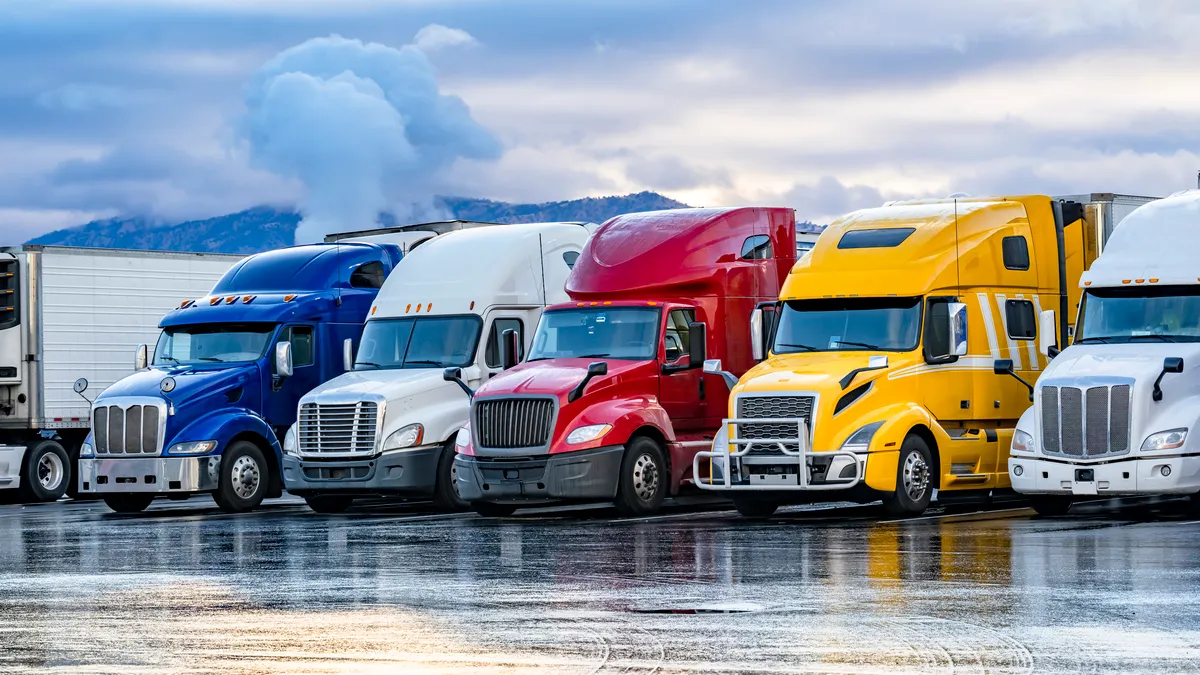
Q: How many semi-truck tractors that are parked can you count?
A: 5